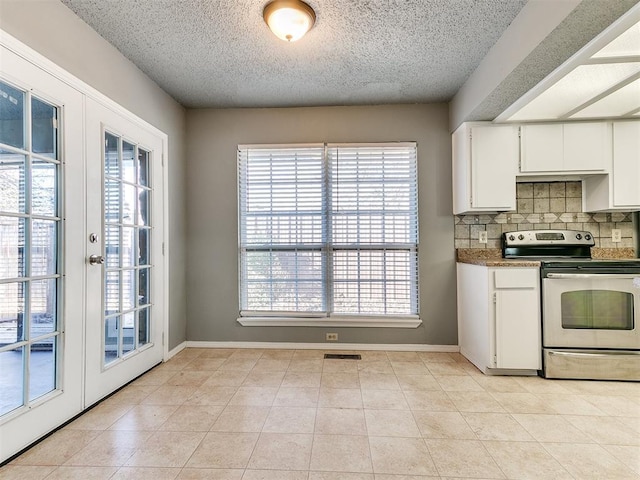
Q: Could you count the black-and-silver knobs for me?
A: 4